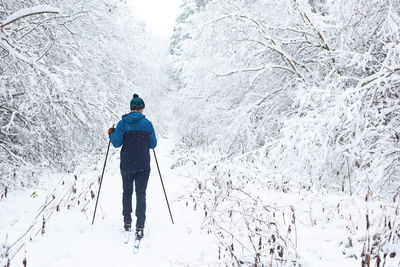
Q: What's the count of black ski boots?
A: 2